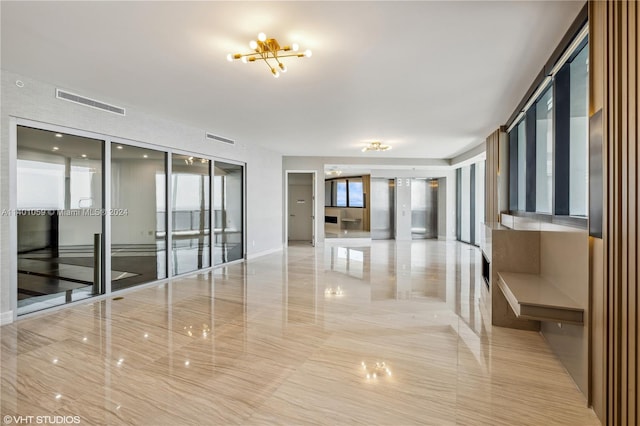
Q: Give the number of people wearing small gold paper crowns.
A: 0